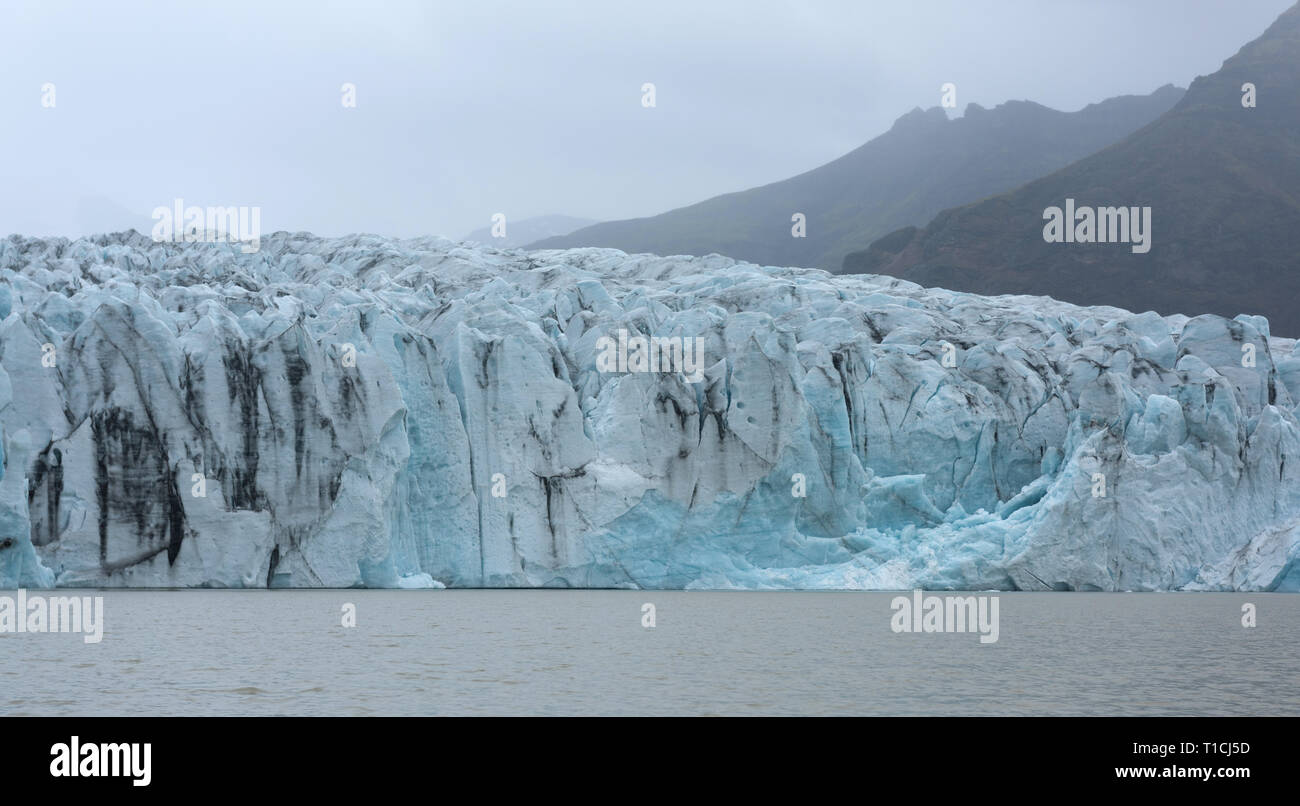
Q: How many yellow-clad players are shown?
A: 0